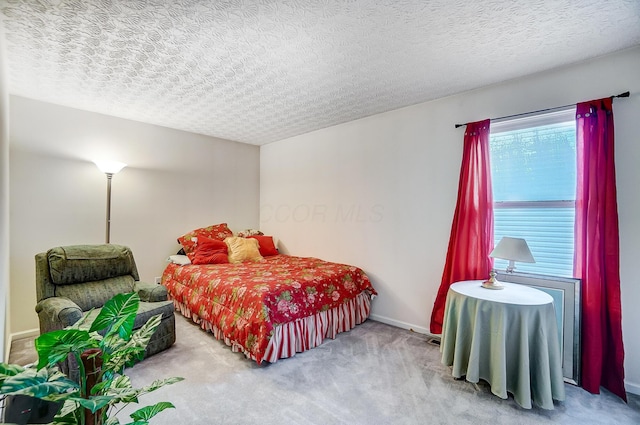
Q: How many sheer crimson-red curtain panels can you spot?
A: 2